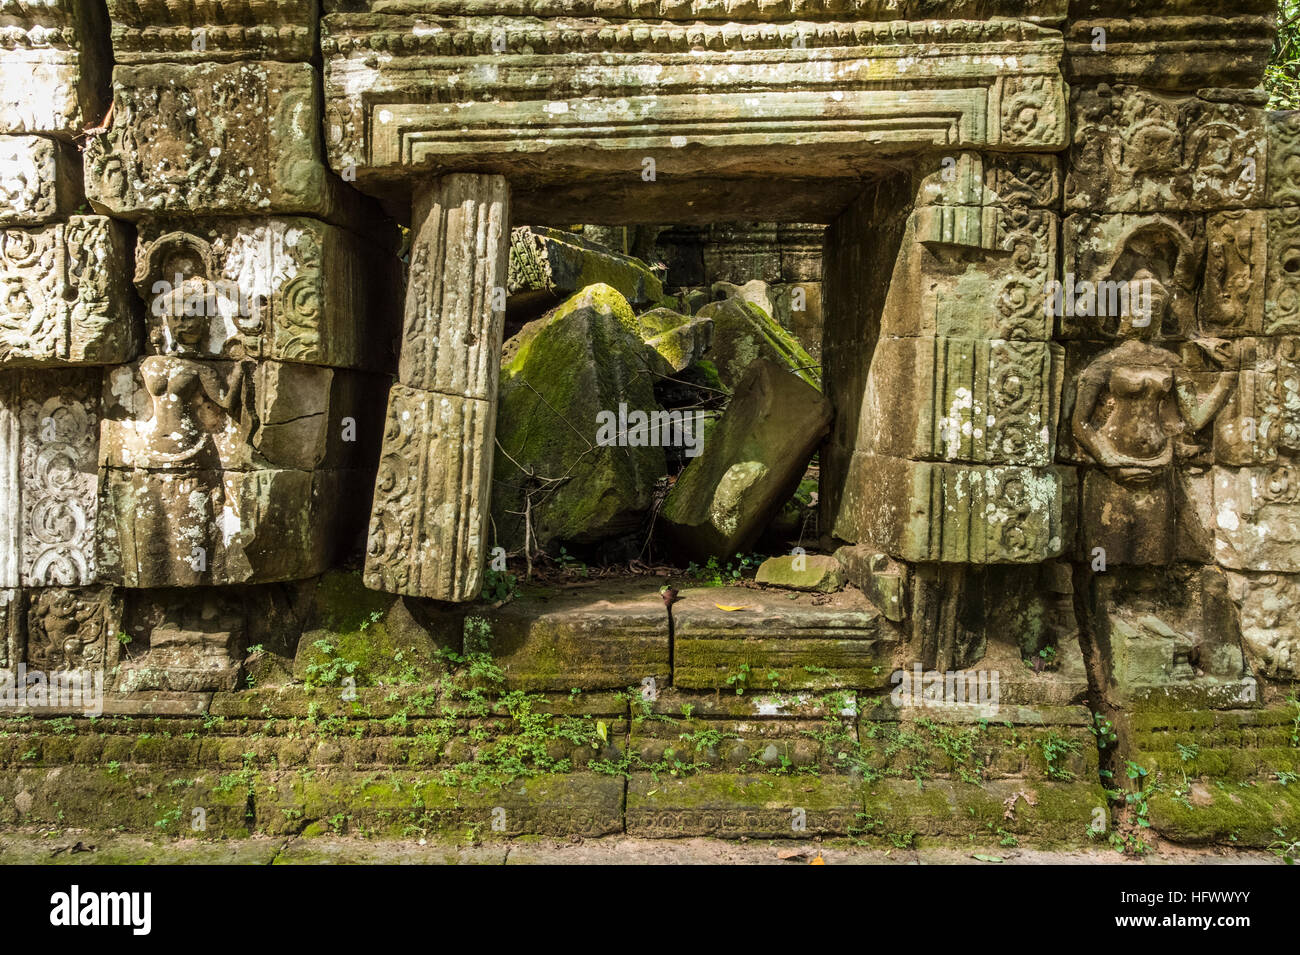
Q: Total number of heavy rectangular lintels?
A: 1